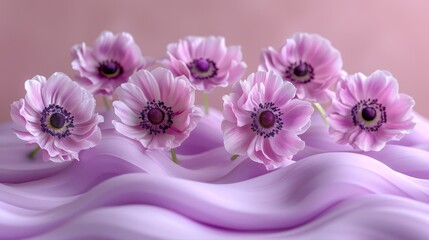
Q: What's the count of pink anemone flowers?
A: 7